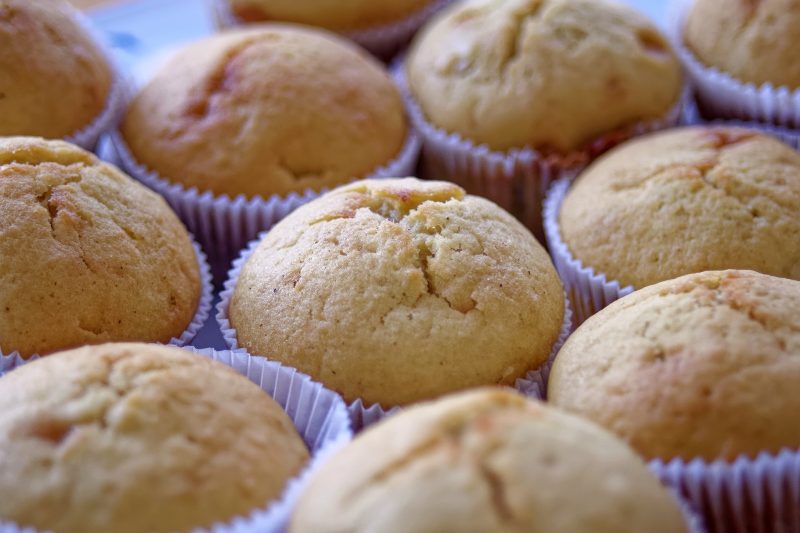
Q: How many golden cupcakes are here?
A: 11